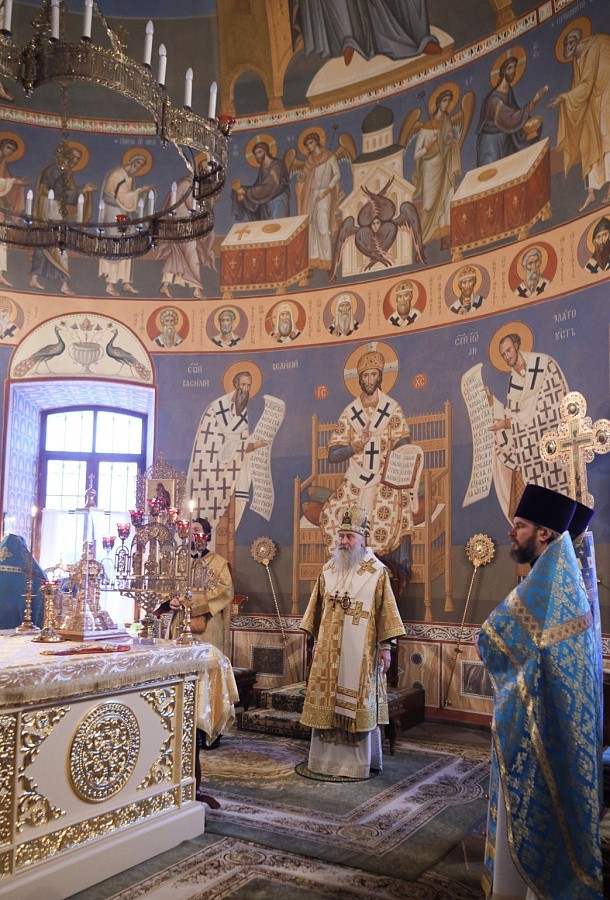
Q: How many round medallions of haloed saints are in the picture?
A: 9